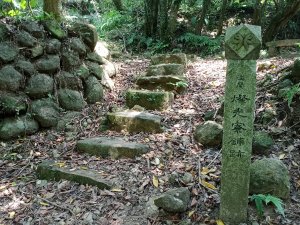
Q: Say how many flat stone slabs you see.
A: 7